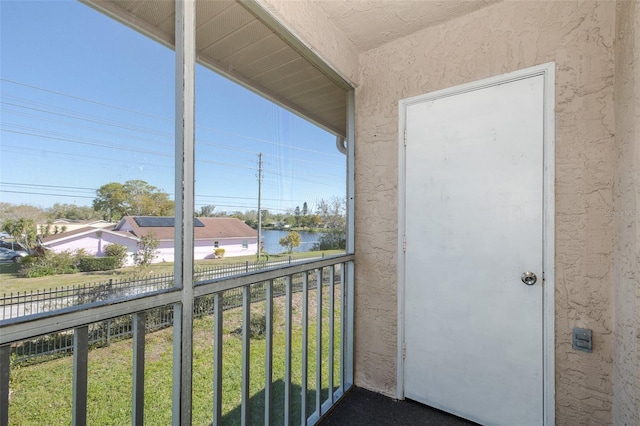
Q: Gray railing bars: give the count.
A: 11